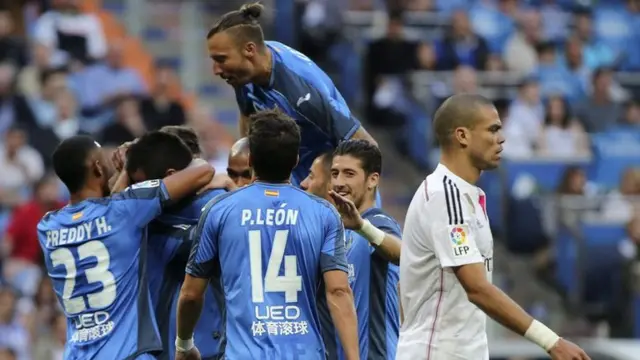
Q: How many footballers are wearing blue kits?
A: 8